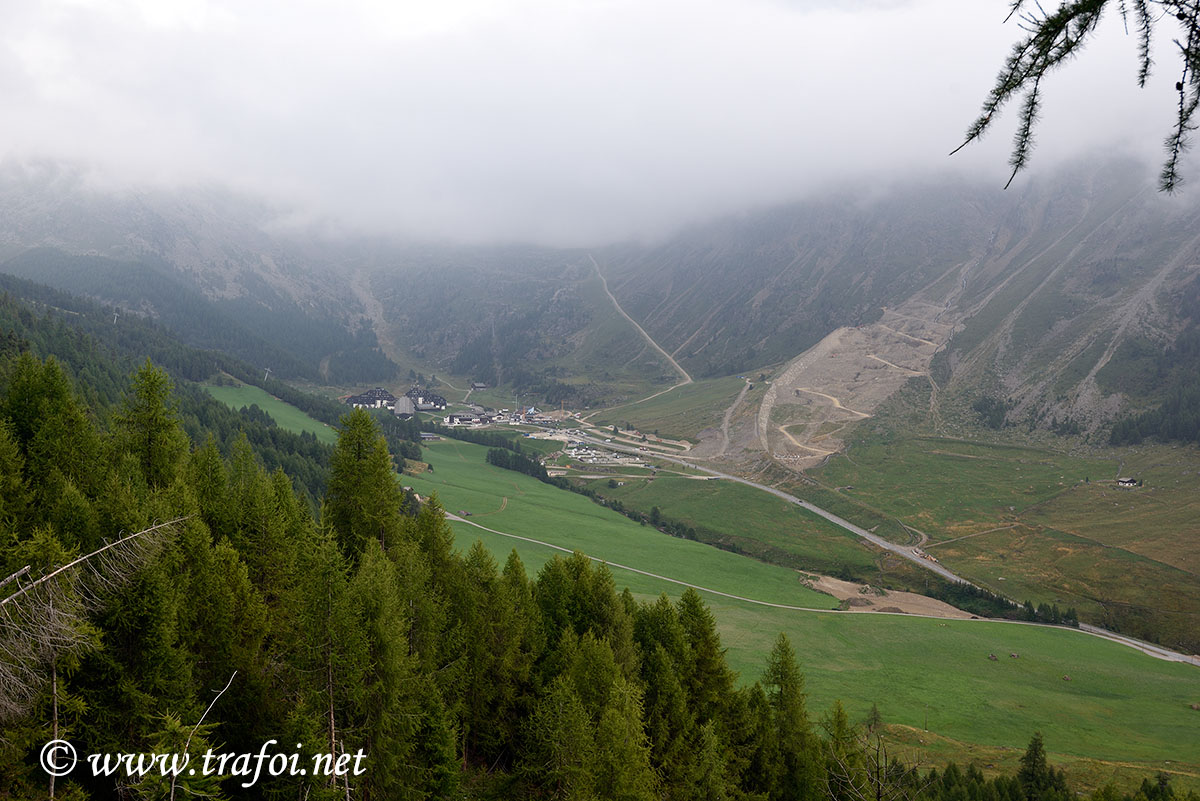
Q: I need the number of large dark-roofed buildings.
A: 2